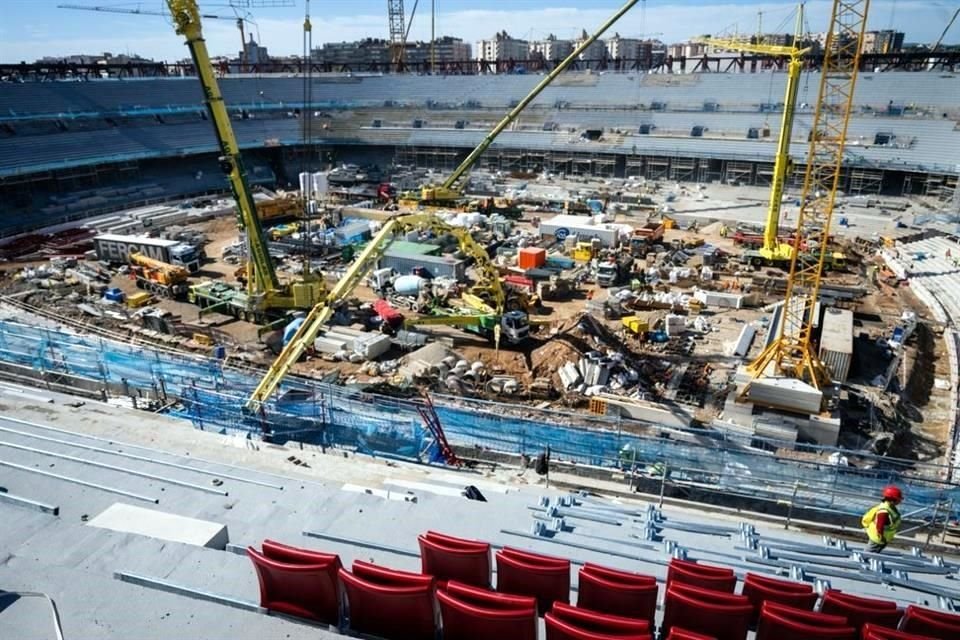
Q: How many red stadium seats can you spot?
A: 15